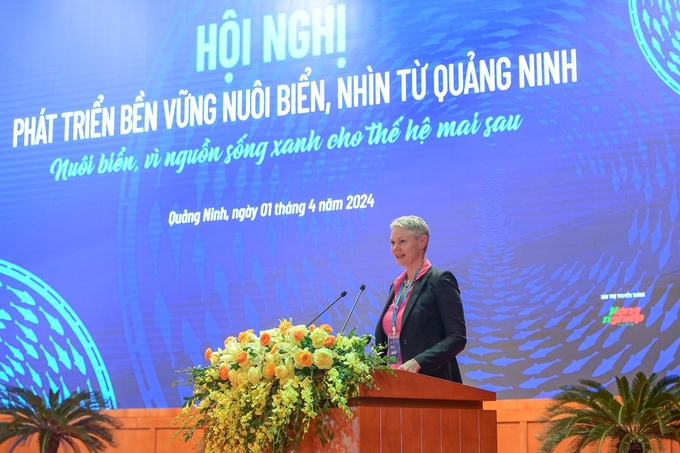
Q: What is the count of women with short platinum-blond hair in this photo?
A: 1